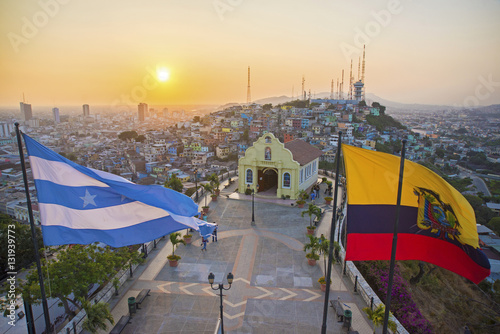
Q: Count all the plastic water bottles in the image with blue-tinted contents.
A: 0